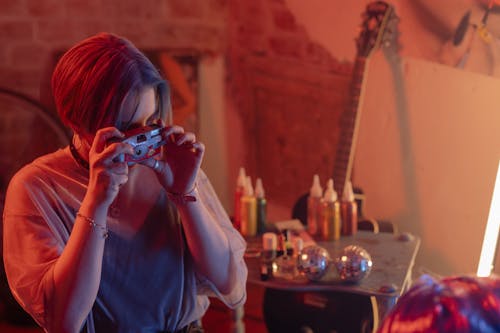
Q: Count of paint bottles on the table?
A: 6